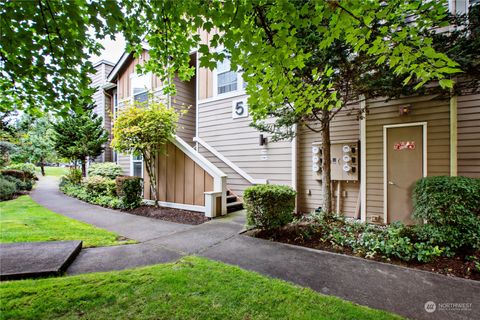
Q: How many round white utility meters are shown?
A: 6